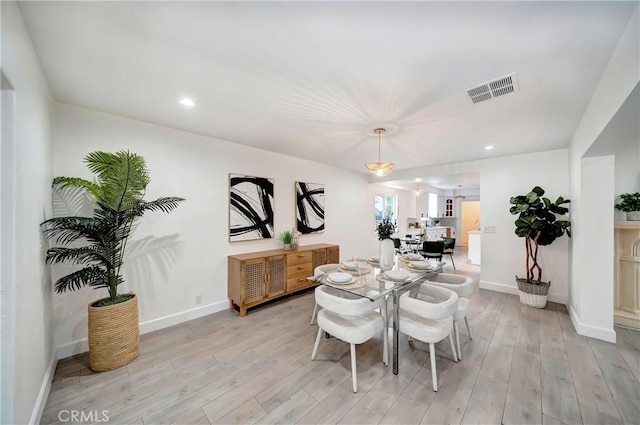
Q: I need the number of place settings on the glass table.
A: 6